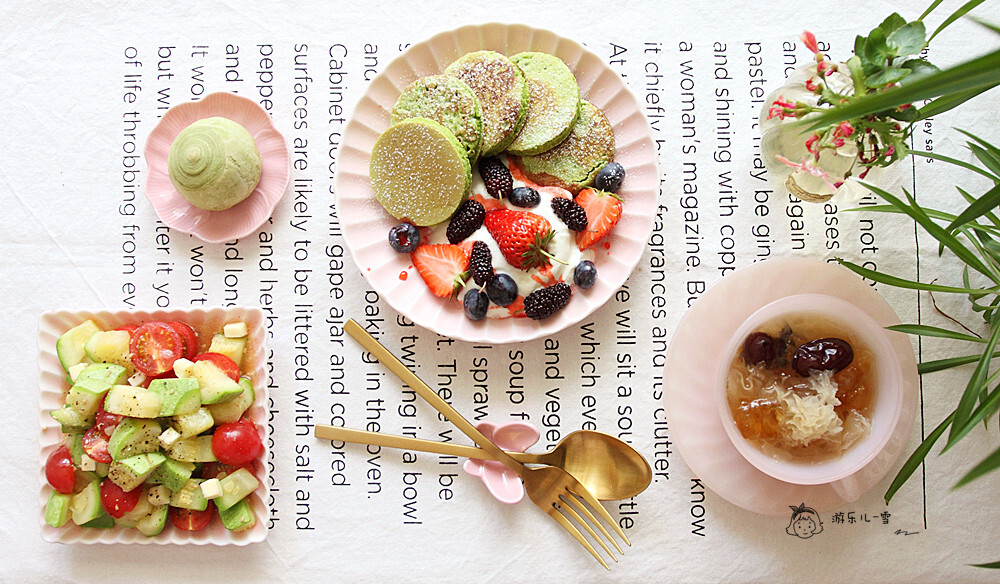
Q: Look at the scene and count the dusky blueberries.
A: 6